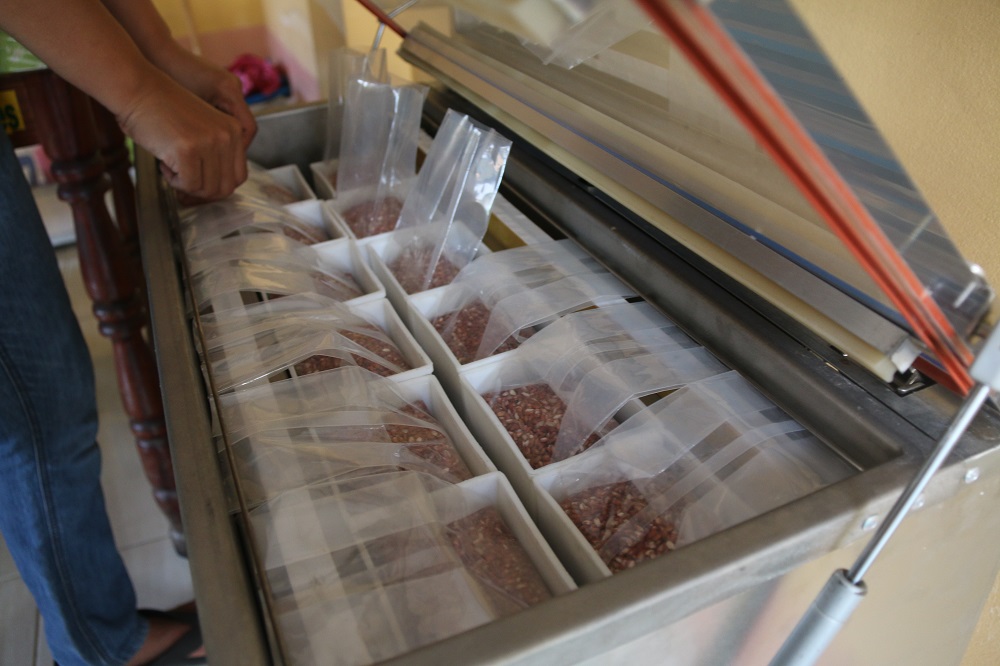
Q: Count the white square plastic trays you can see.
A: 12